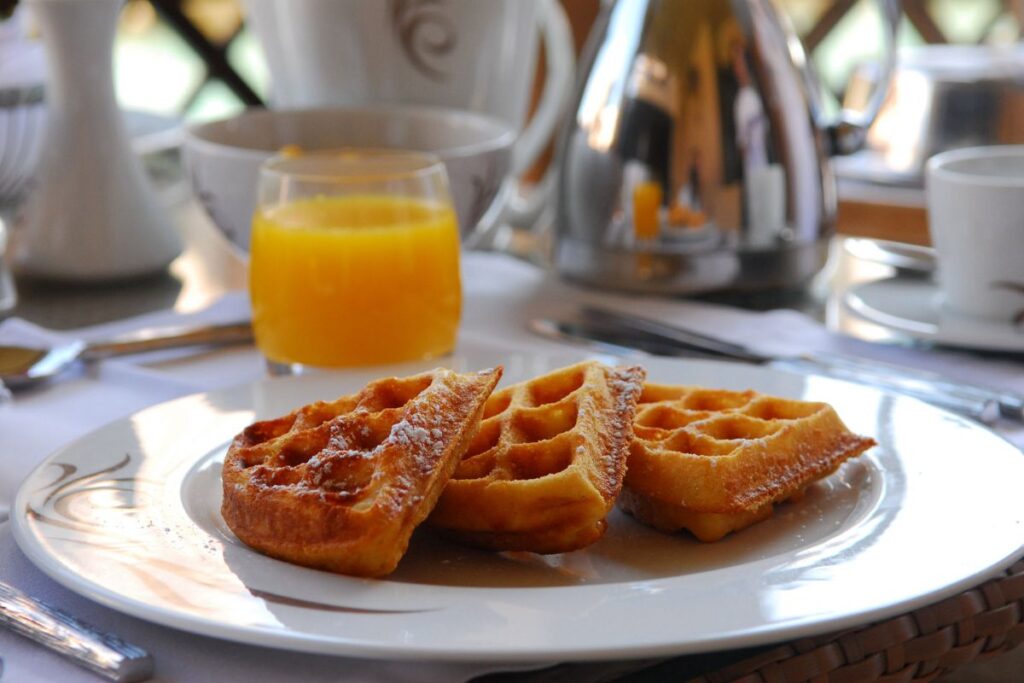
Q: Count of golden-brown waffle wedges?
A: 3